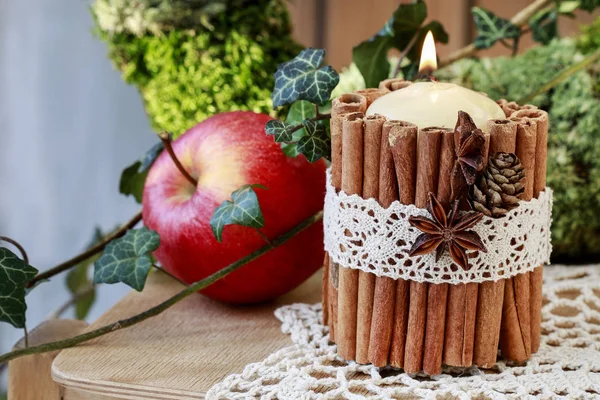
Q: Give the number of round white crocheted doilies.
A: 1